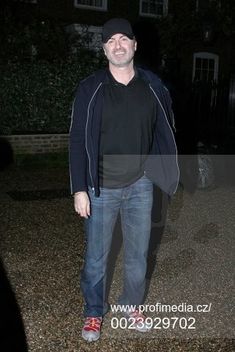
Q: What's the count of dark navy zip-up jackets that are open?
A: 1